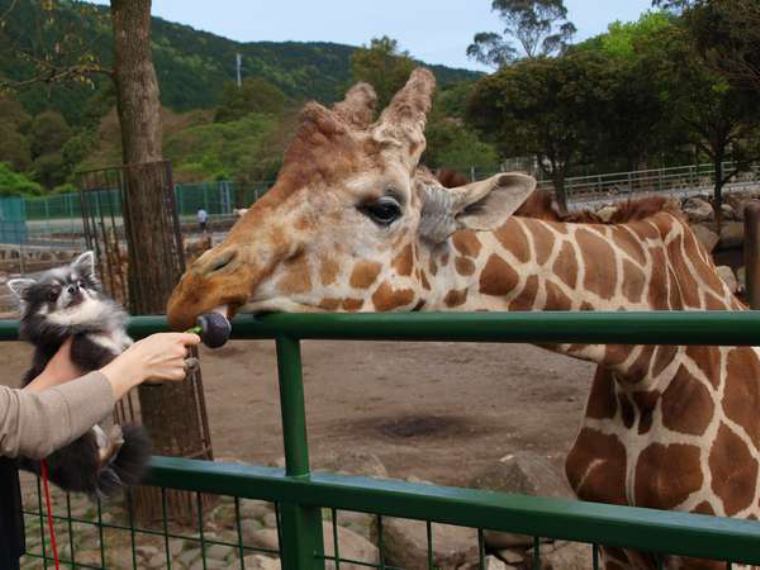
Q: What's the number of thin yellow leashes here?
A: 0